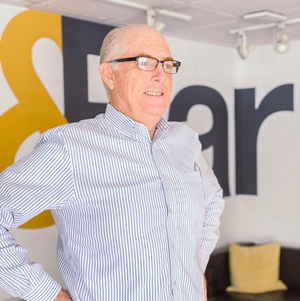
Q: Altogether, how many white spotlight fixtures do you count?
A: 3